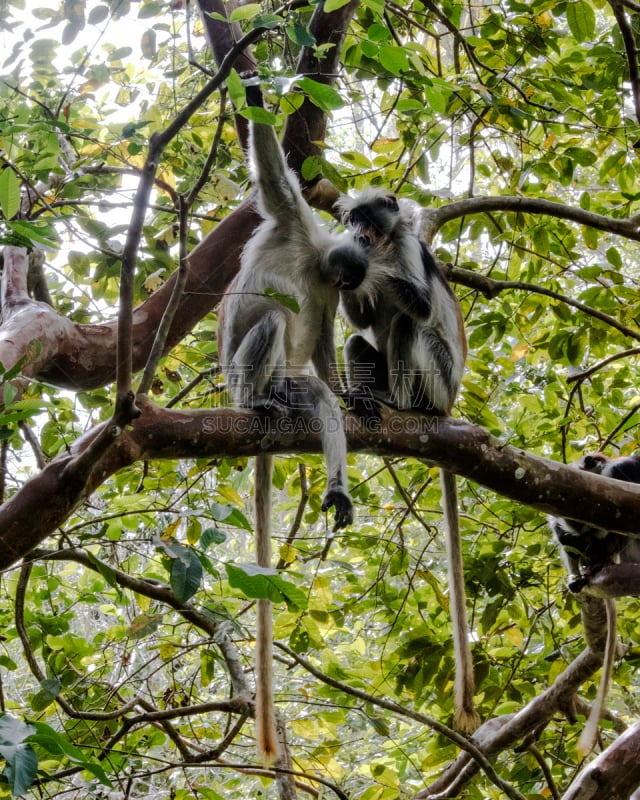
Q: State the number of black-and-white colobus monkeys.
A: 3